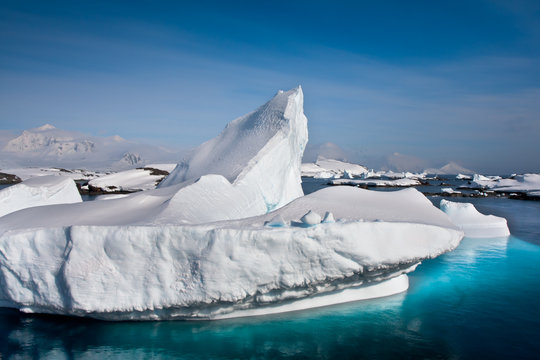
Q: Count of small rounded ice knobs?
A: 3